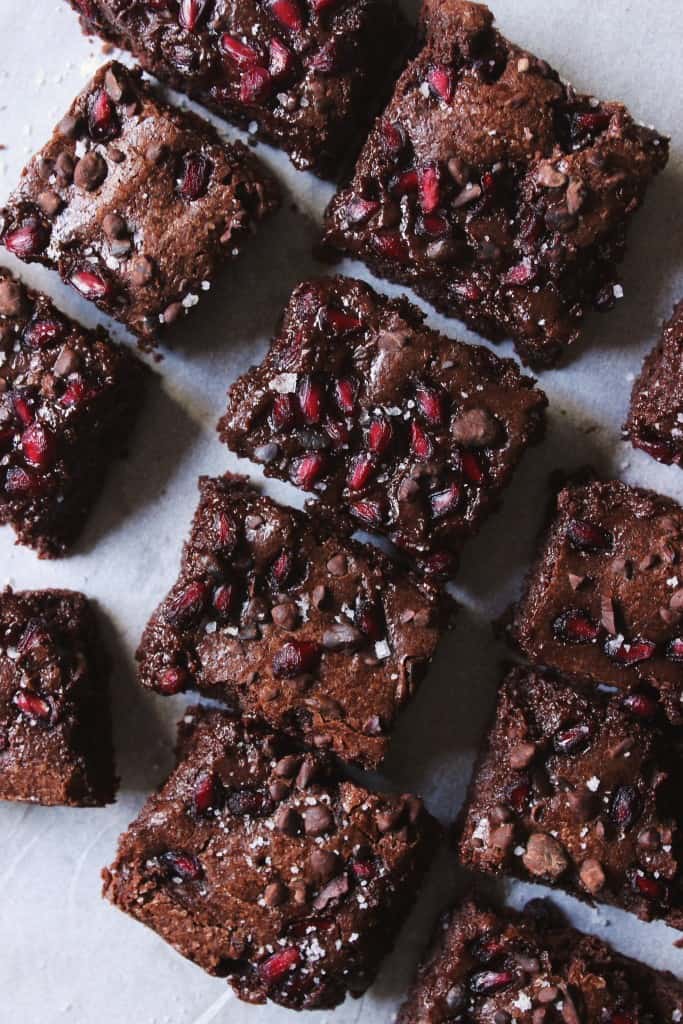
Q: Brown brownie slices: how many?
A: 12